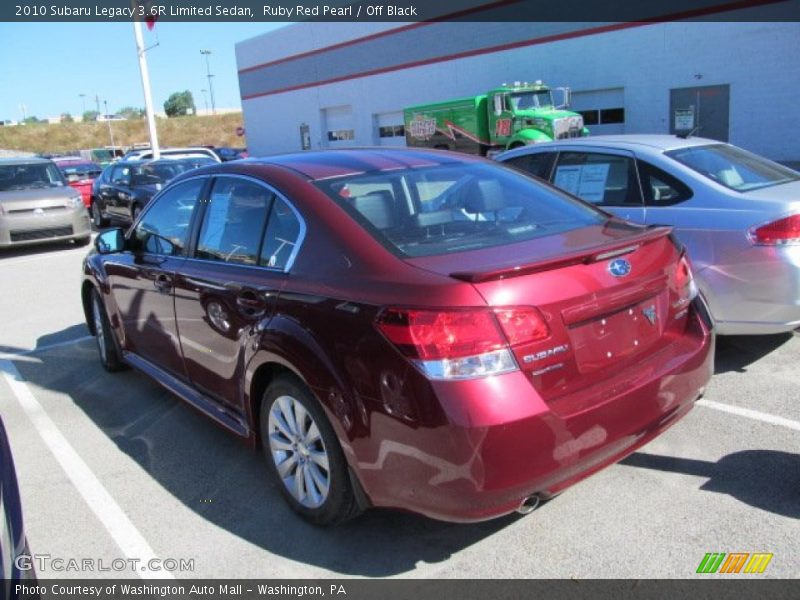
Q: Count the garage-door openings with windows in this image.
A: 3